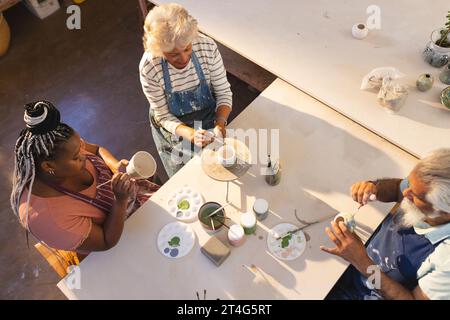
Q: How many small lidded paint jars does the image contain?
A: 3